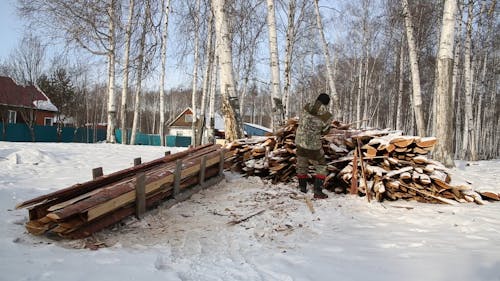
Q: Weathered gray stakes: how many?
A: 7